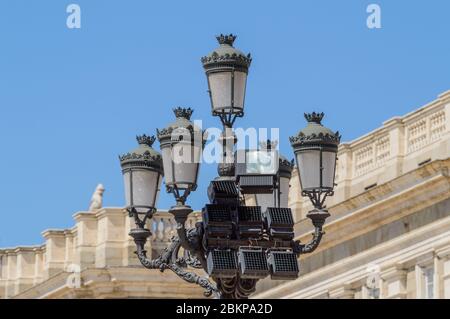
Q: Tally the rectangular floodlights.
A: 8